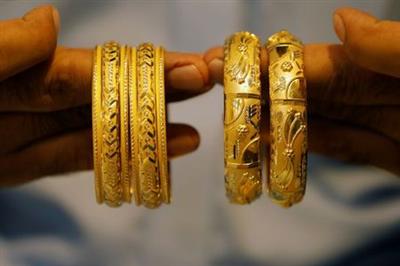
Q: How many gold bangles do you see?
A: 4